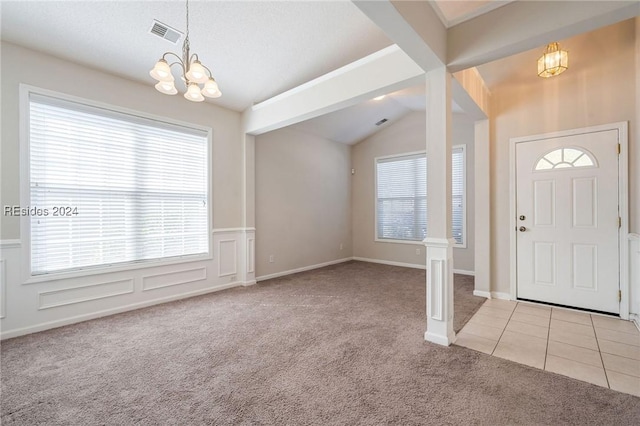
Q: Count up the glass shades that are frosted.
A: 5